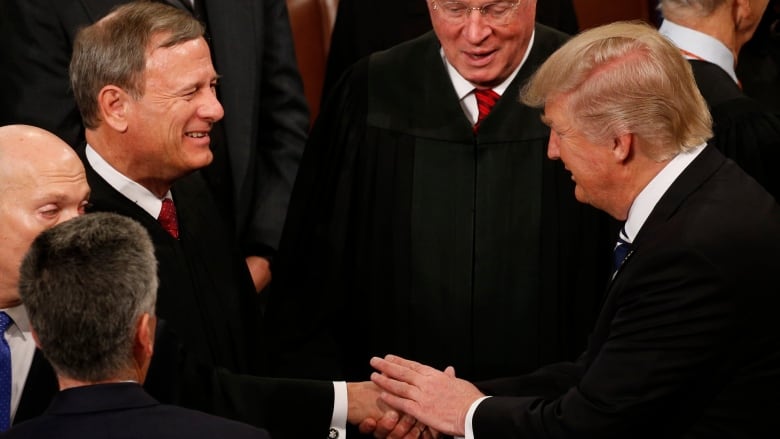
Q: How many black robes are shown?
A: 3